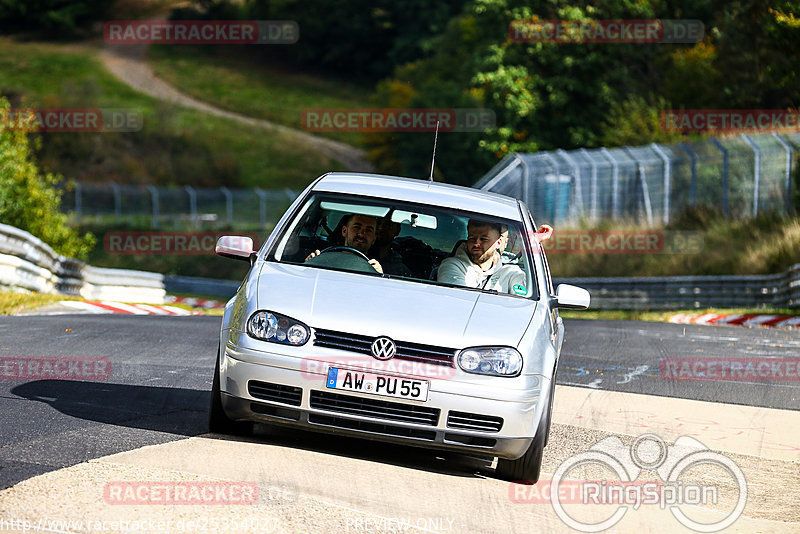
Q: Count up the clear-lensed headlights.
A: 2